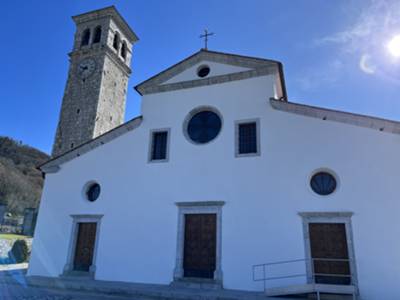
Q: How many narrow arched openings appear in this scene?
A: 4